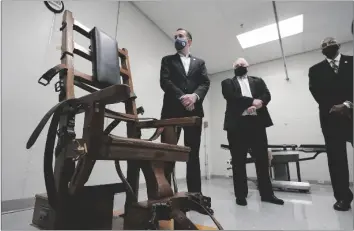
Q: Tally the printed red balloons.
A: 0